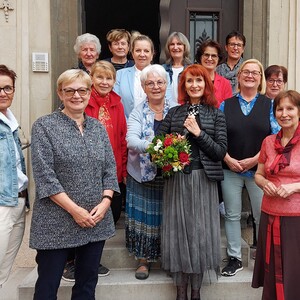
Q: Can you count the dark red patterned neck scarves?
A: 1